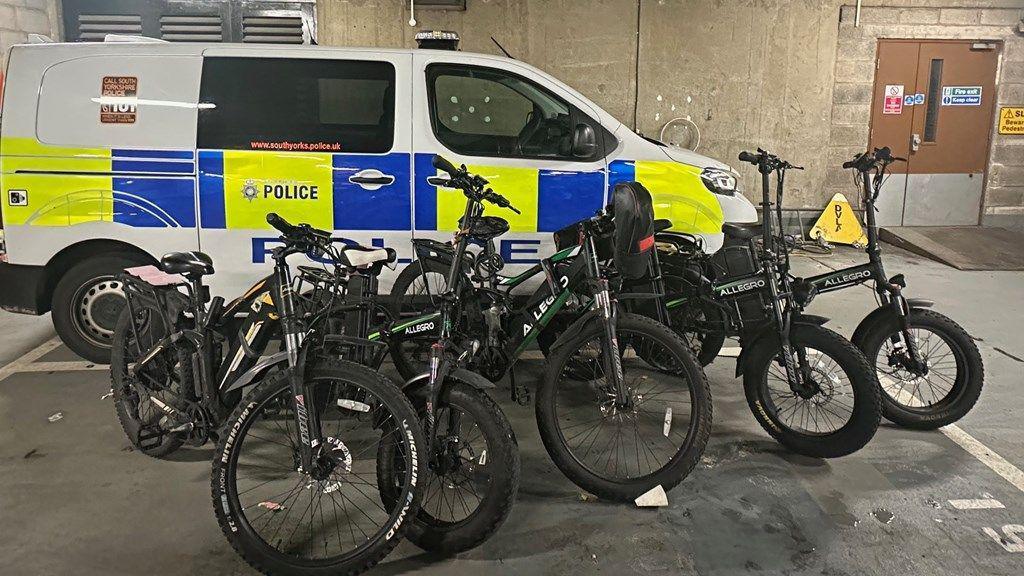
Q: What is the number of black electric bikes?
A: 5